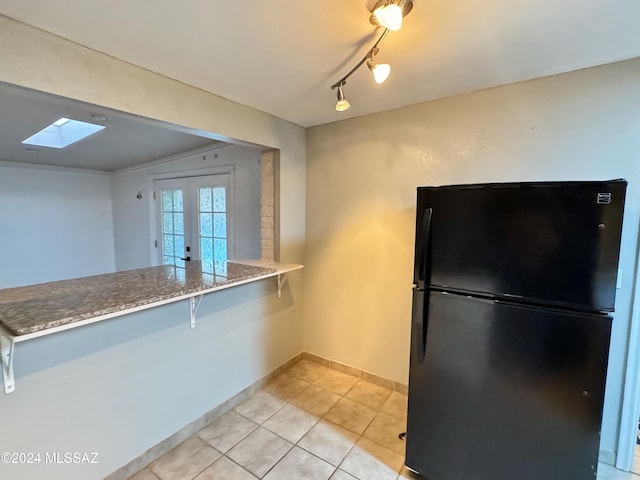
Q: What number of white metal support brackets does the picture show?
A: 3